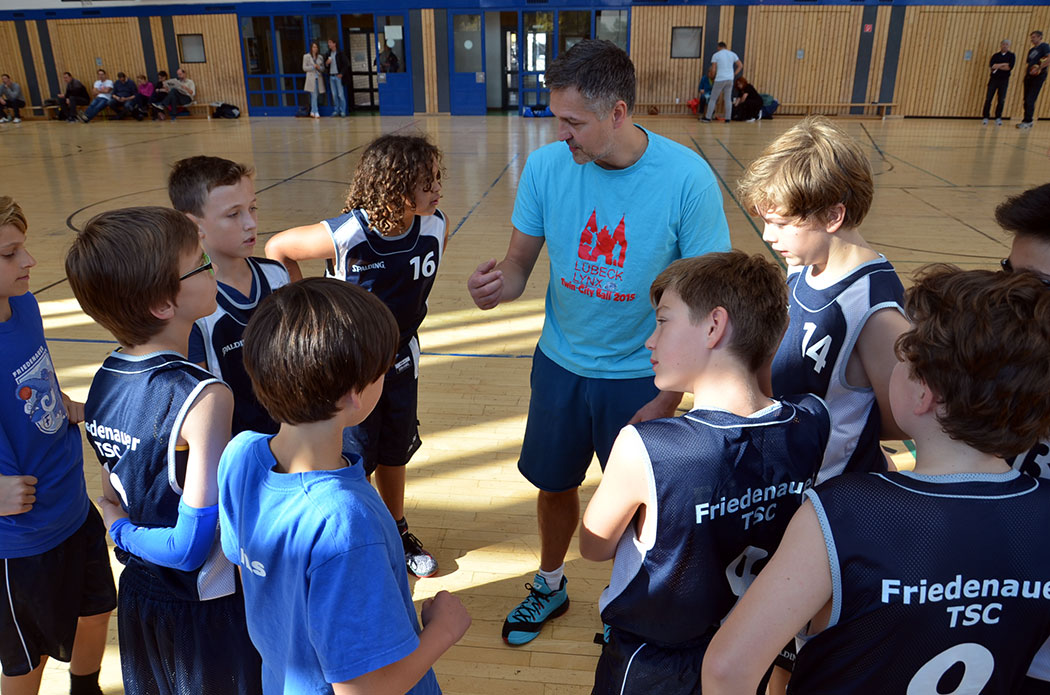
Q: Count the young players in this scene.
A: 9